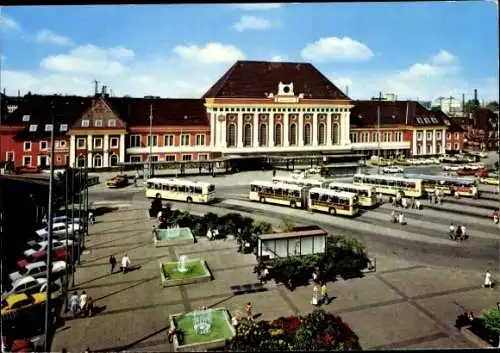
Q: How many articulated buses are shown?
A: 2